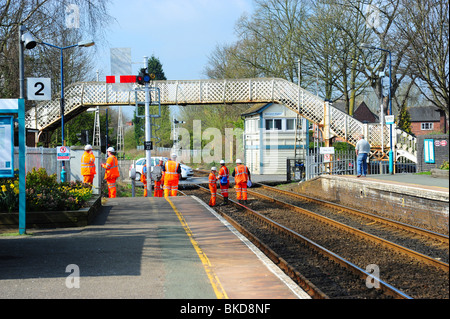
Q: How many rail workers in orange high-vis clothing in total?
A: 8